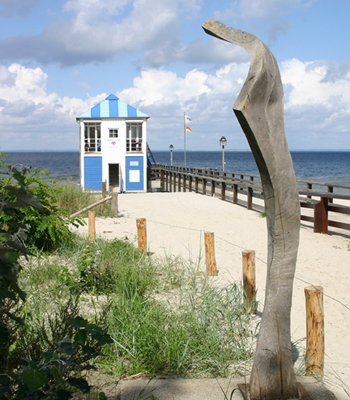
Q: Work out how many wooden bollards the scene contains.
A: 5